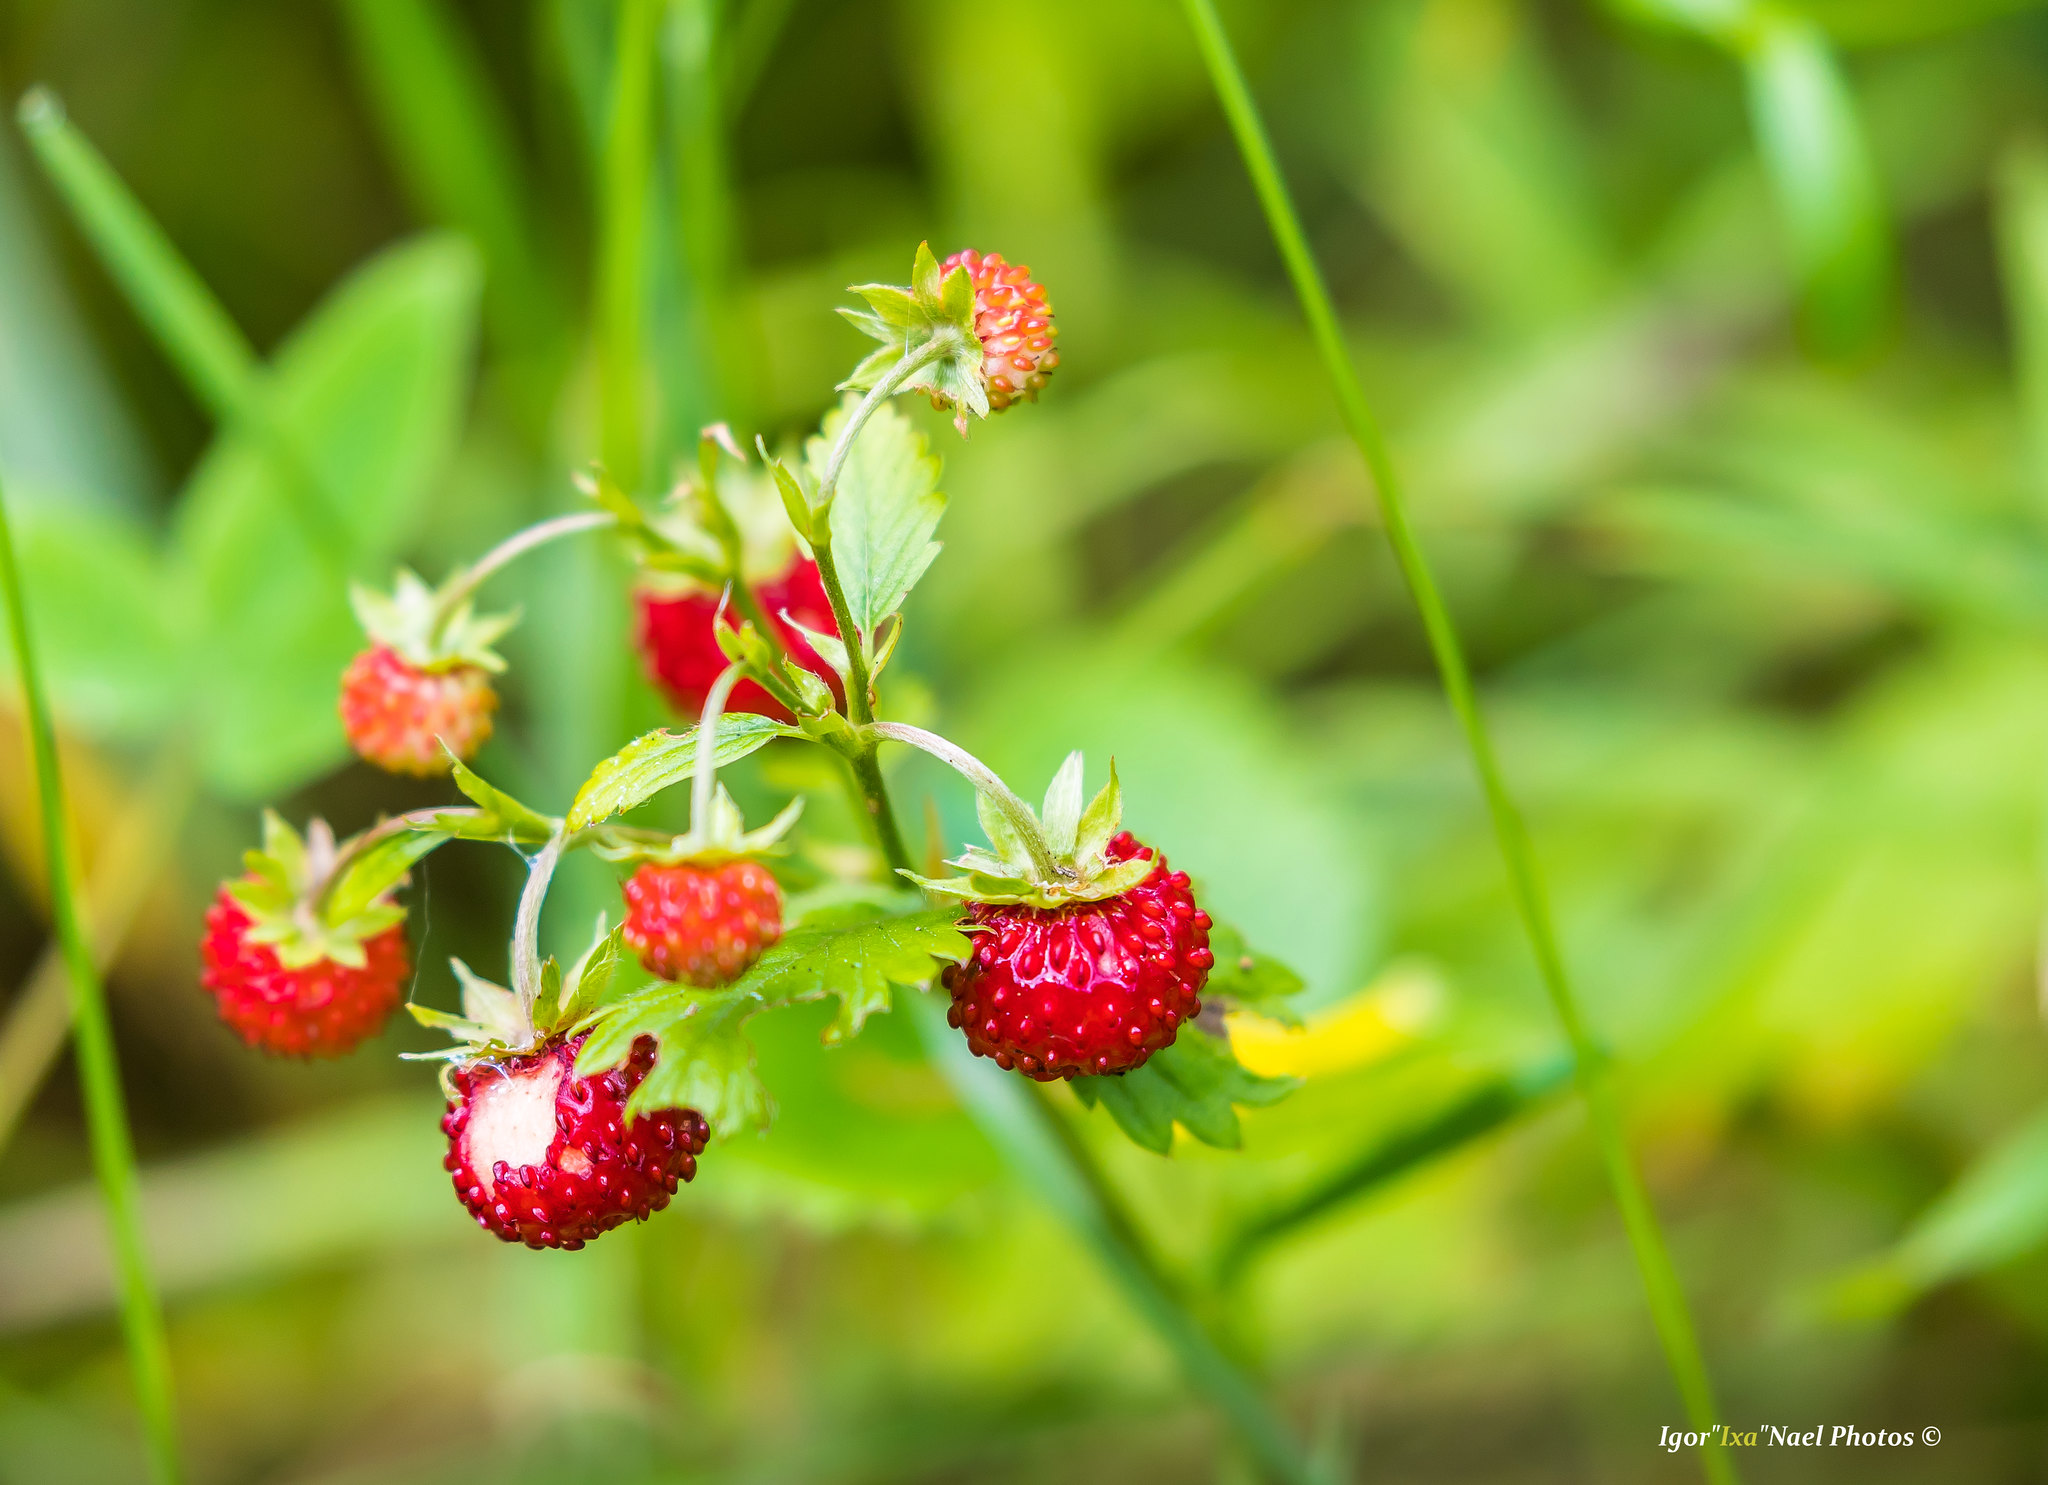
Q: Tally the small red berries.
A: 7